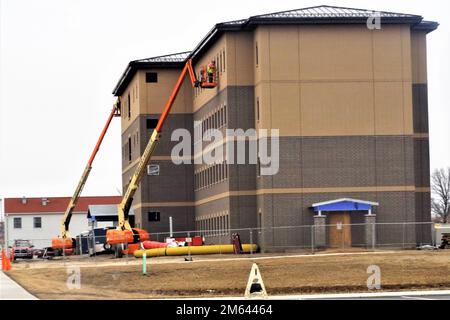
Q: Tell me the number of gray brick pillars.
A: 2